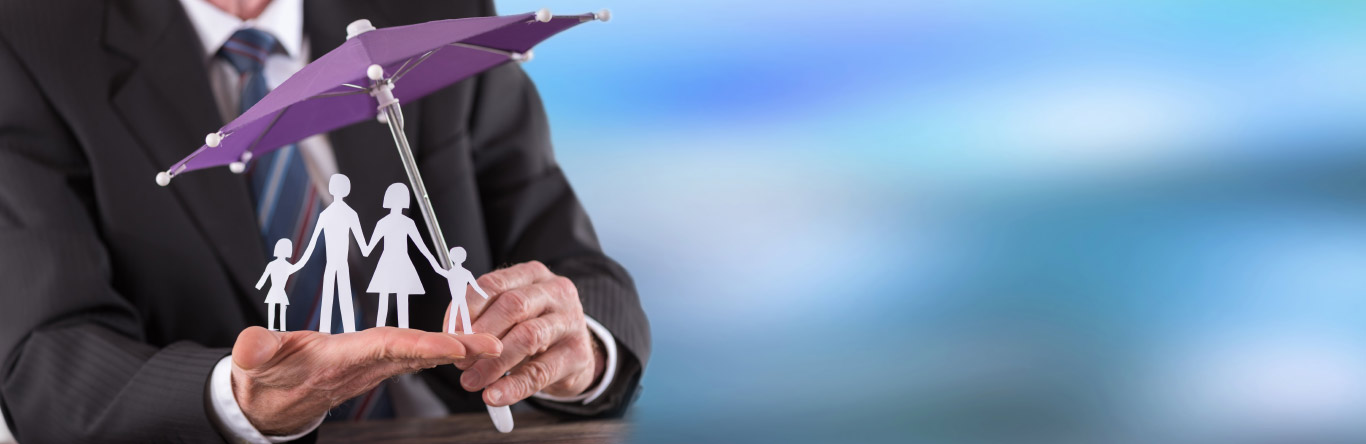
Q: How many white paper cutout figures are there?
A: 4